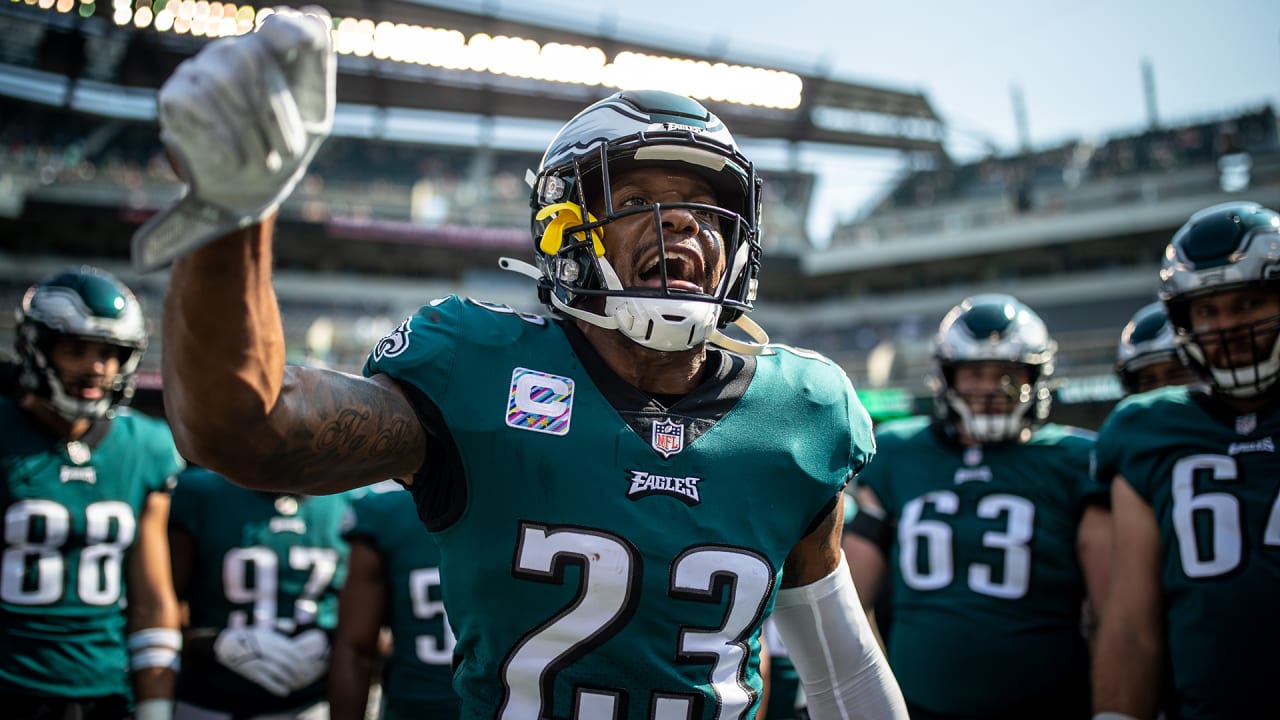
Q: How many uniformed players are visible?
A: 7